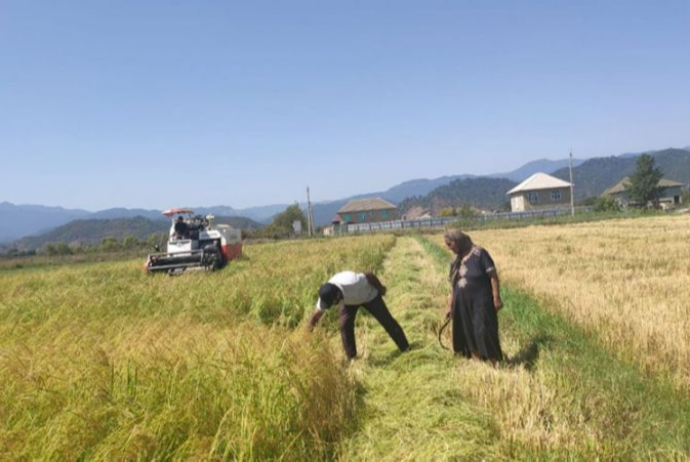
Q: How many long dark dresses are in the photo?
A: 1